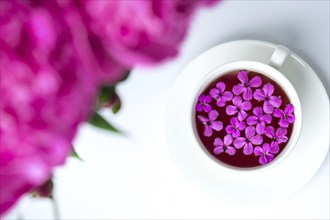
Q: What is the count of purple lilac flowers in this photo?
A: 13